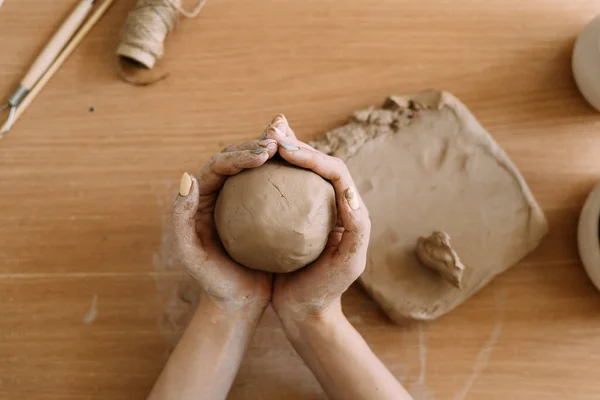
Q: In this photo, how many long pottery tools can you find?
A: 2